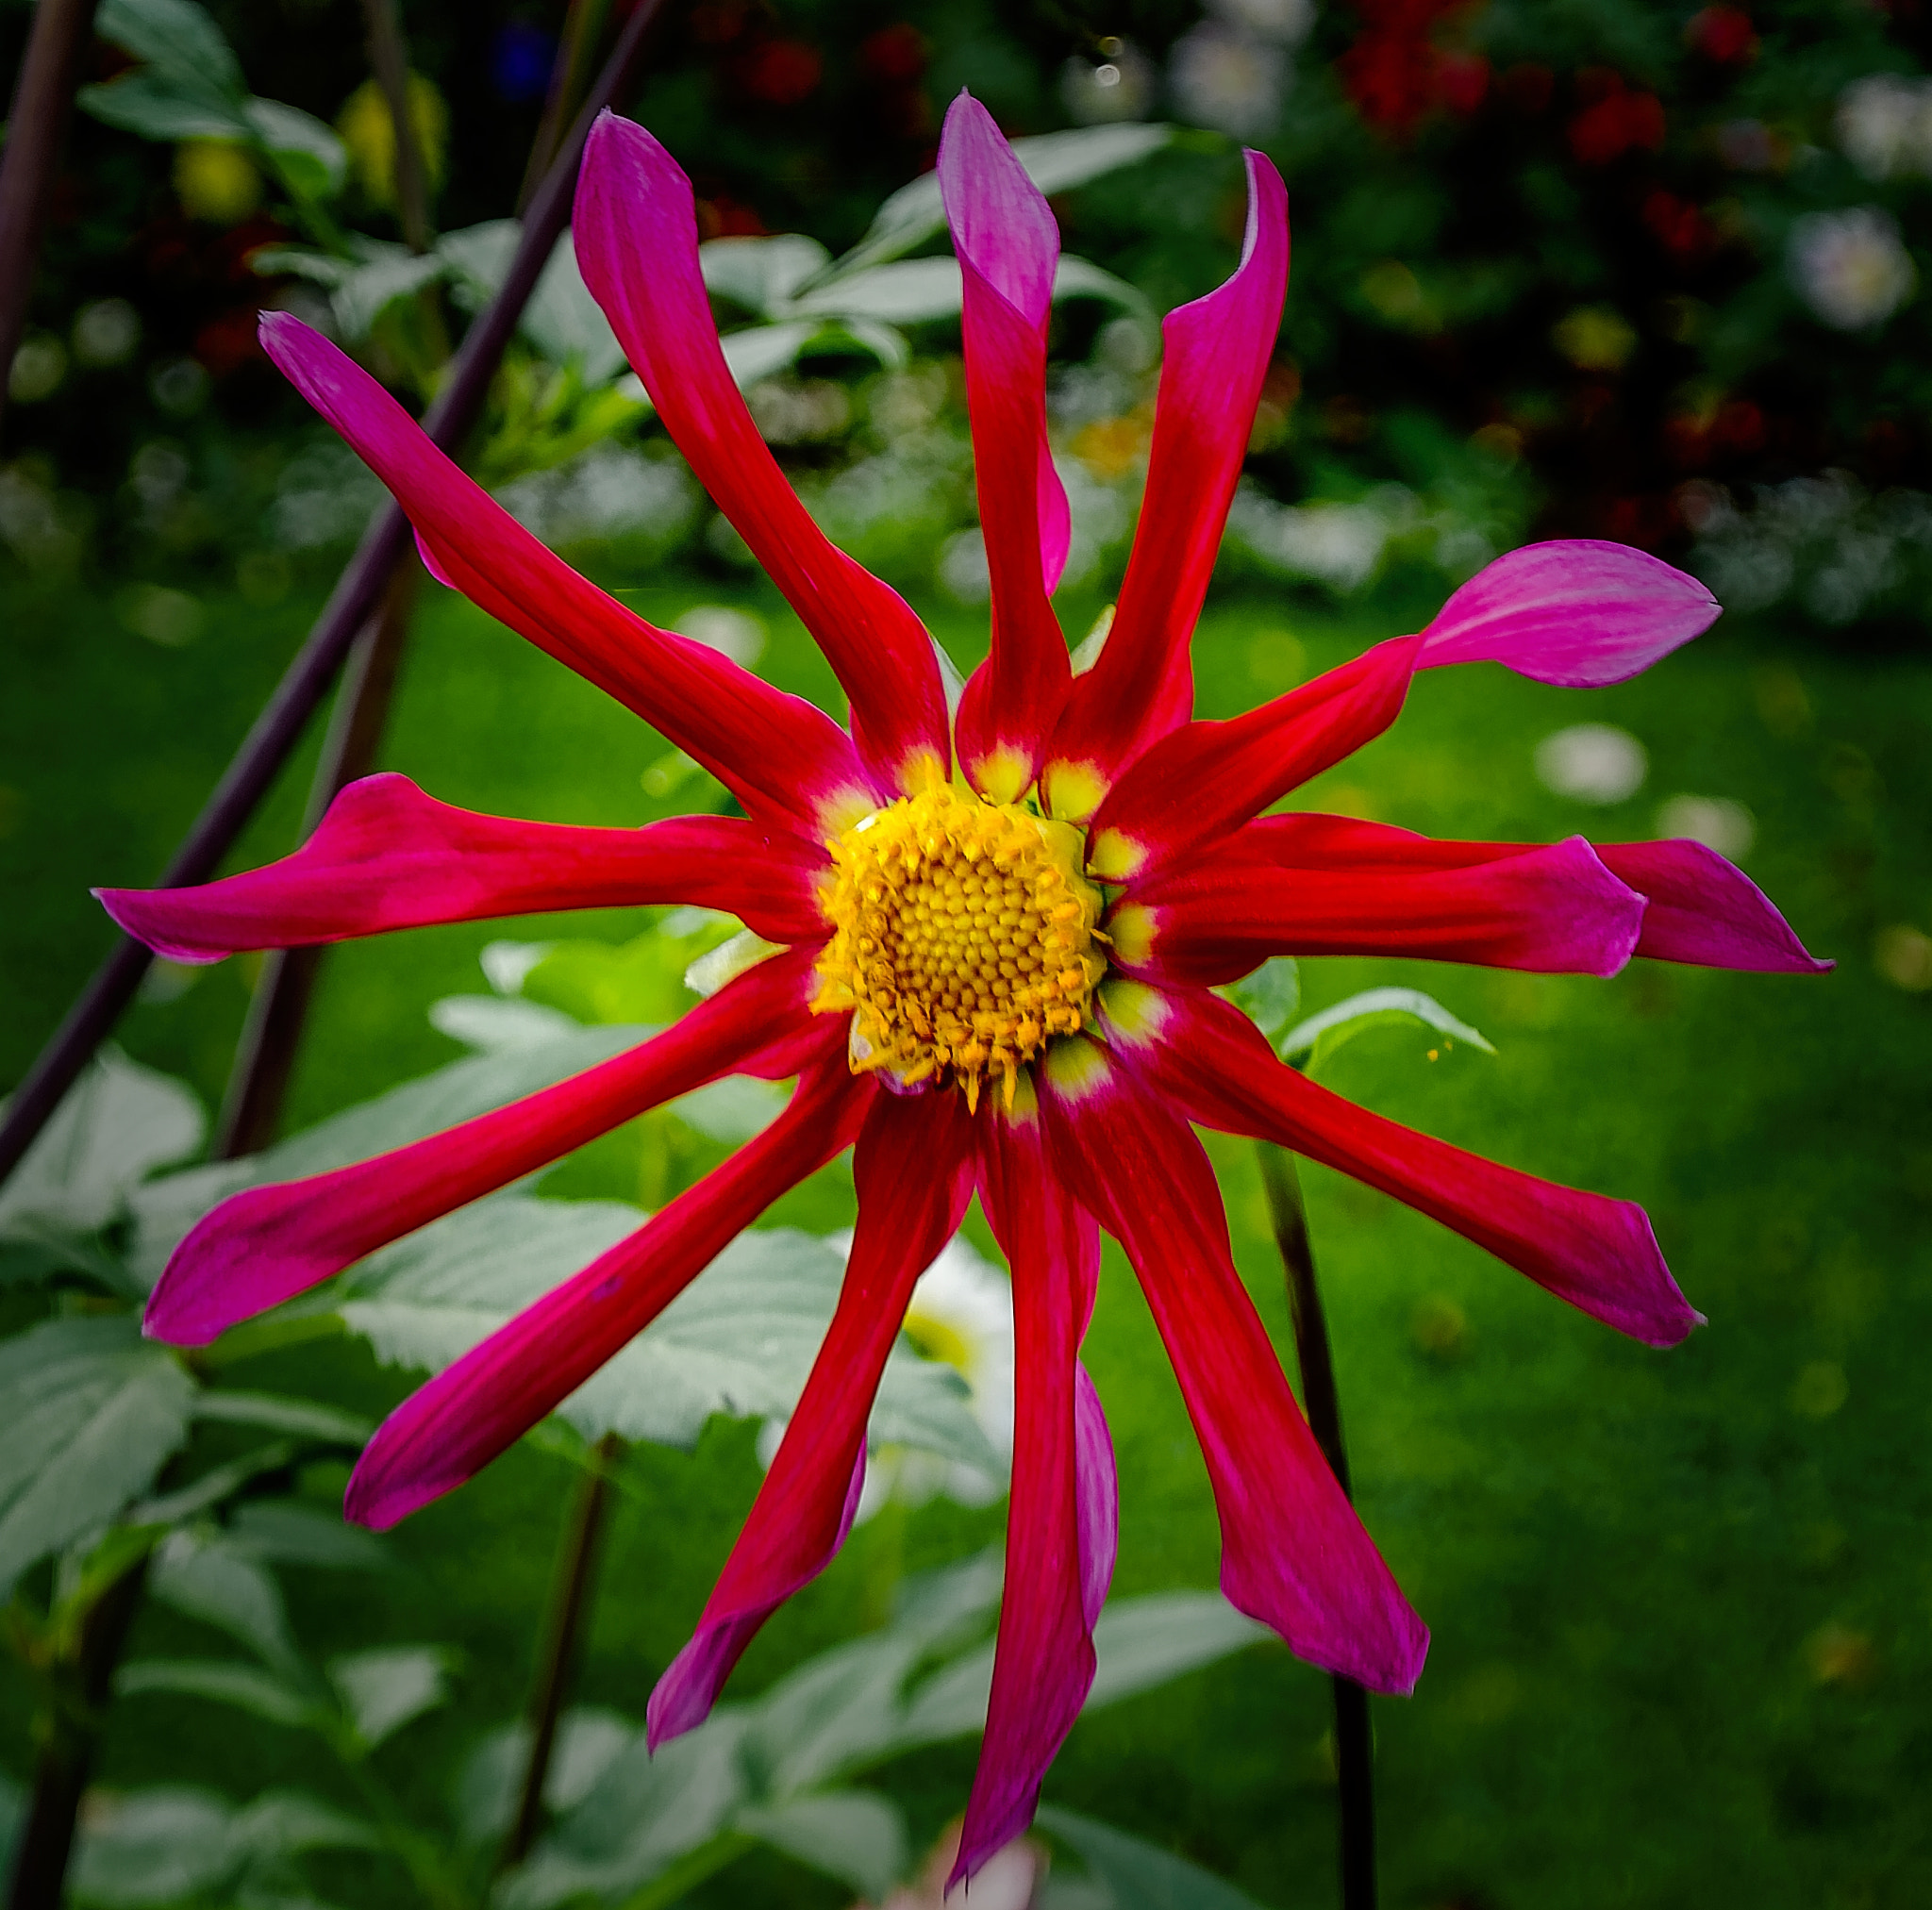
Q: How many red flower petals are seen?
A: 14